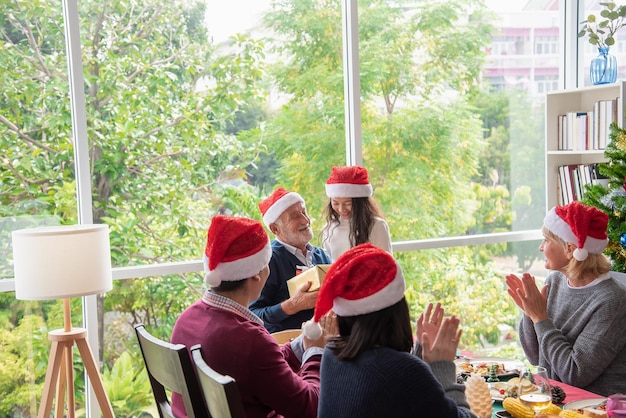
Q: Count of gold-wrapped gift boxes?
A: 1